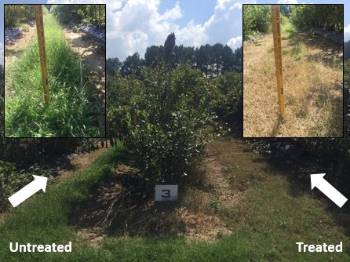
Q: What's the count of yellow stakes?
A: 2